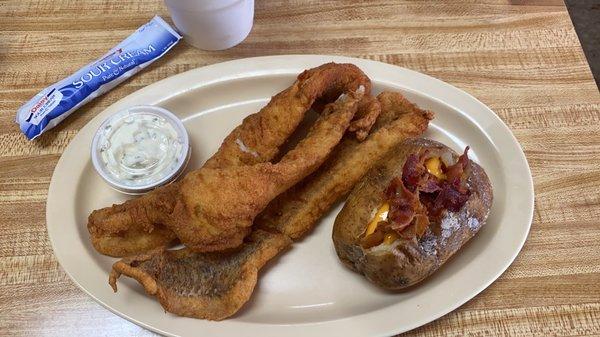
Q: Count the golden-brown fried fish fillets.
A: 3